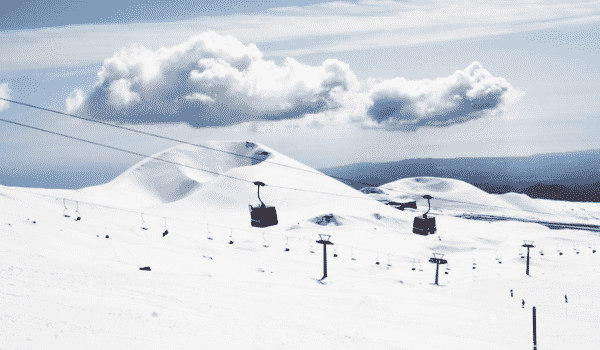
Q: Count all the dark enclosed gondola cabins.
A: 2